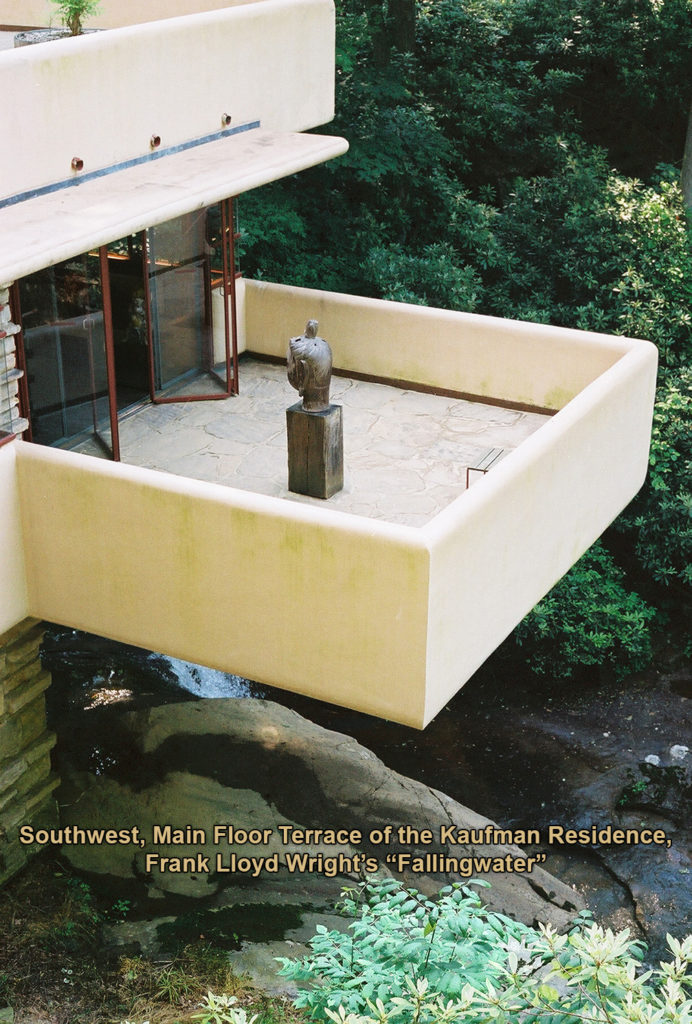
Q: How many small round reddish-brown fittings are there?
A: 3